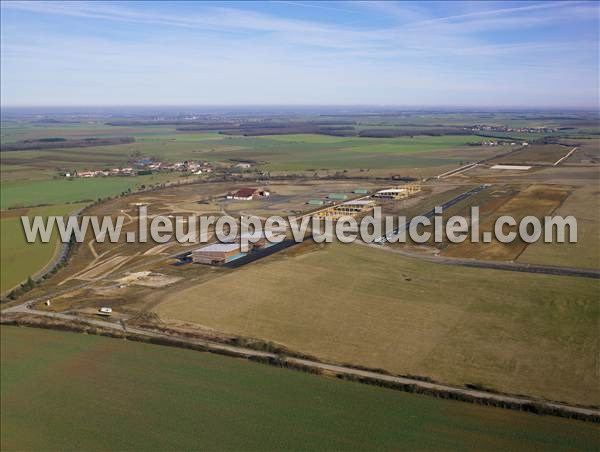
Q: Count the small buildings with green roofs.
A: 3